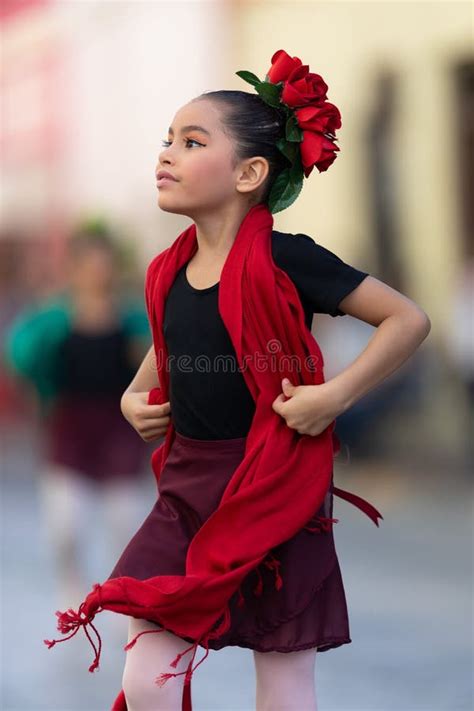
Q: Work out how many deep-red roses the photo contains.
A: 4